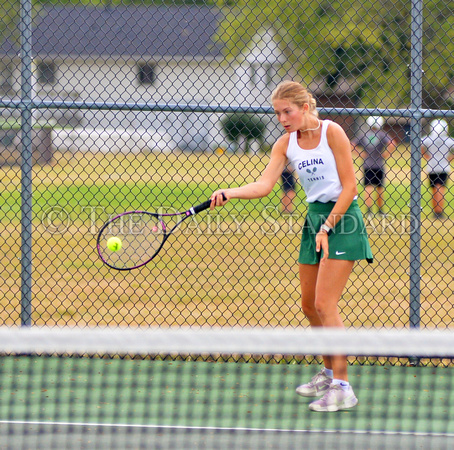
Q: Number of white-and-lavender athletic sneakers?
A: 2